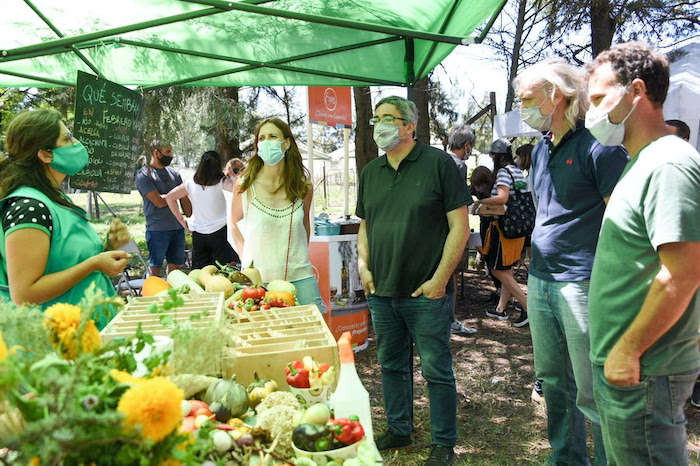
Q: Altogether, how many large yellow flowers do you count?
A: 2